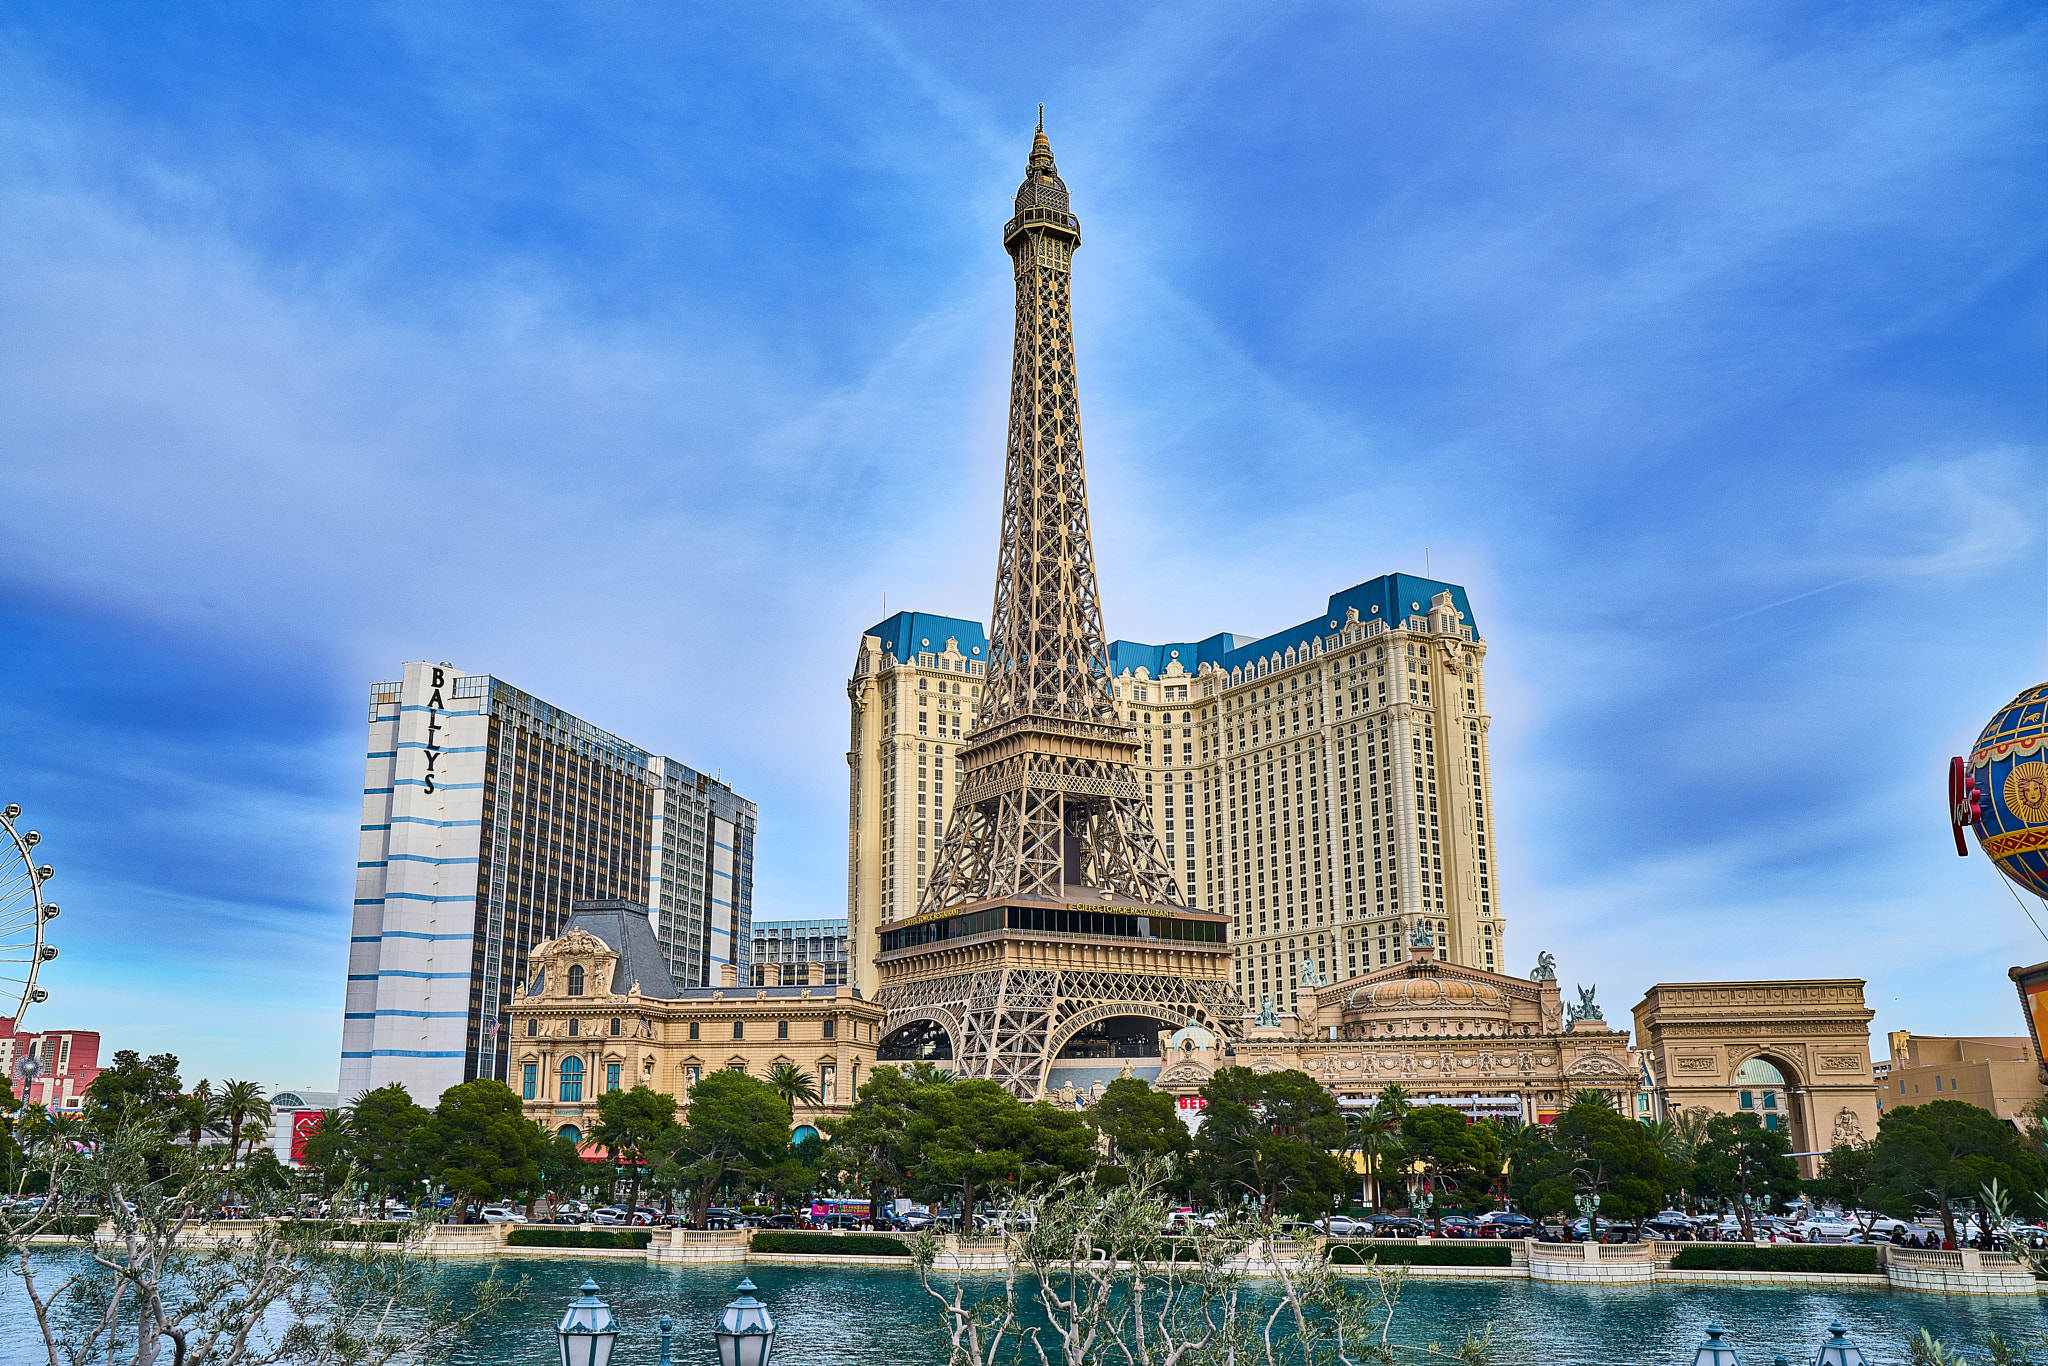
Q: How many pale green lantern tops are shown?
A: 4